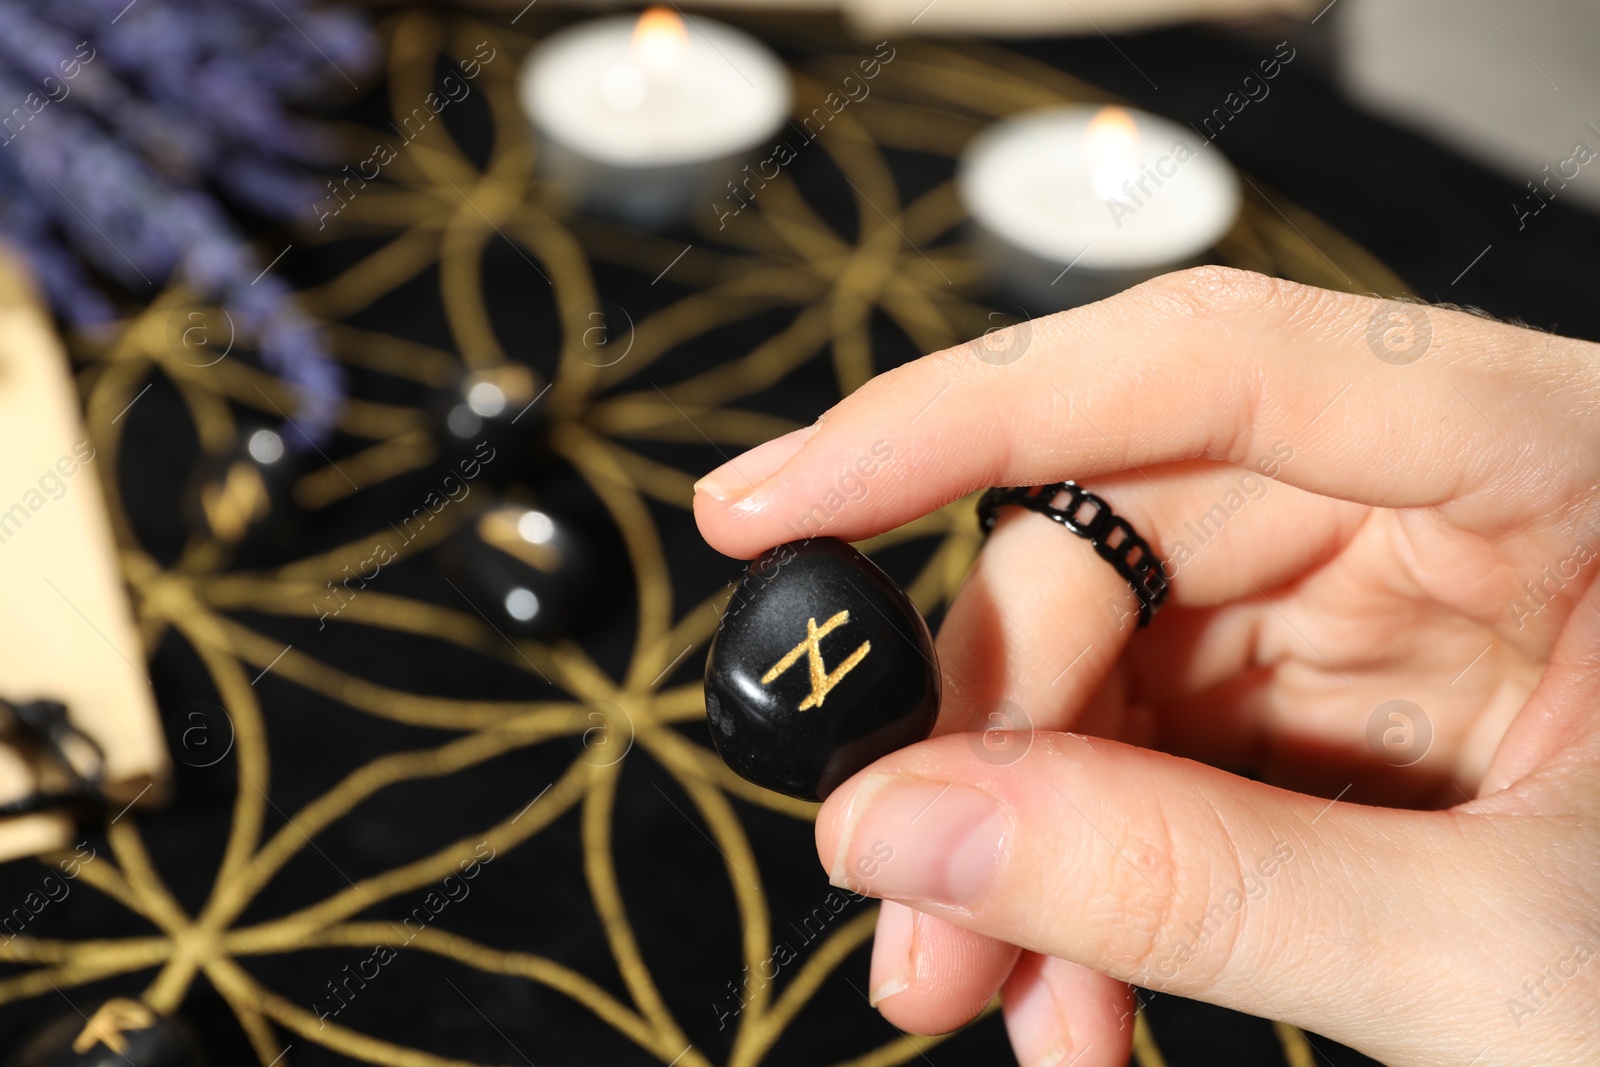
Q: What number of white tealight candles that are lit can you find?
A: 2